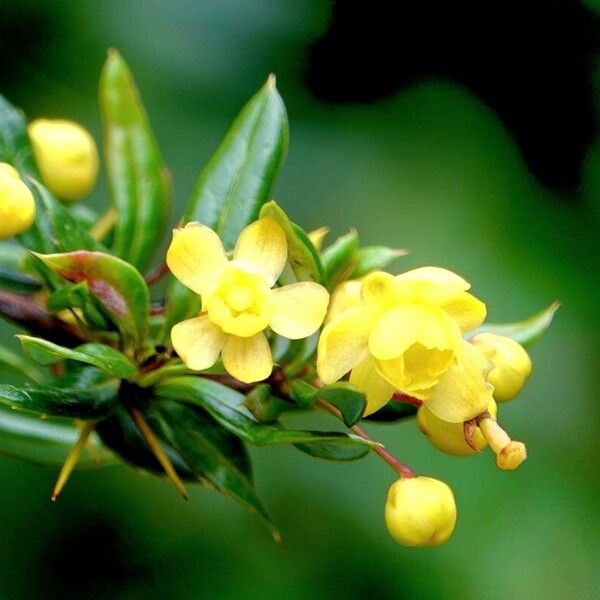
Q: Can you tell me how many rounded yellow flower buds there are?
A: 5